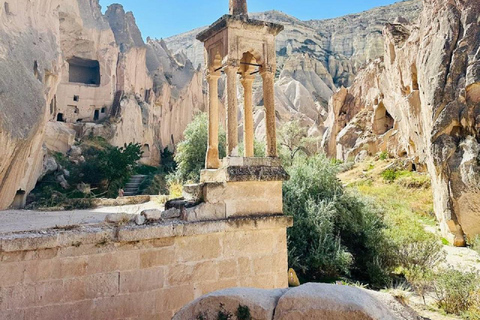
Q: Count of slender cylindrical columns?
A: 4